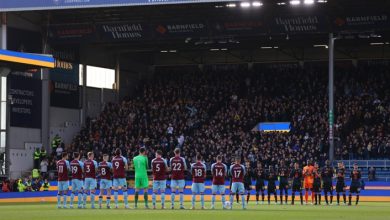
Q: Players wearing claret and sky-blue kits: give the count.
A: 10